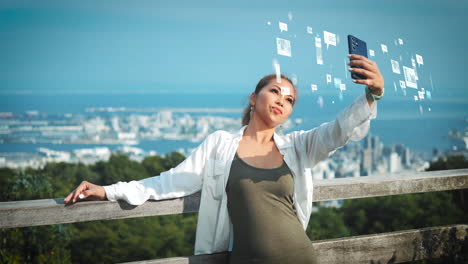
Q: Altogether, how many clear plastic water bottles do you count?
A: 0